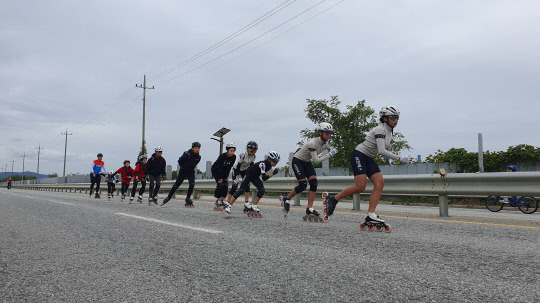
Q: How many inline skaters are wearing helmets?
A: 11